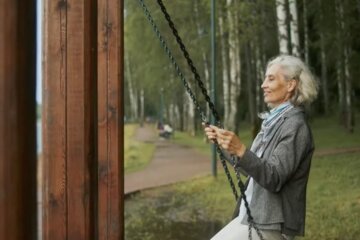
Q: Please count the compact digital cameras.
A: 0